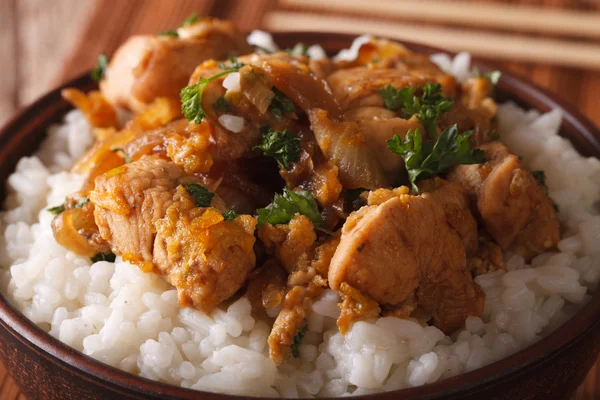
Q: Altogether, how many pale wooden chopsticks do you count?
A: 2